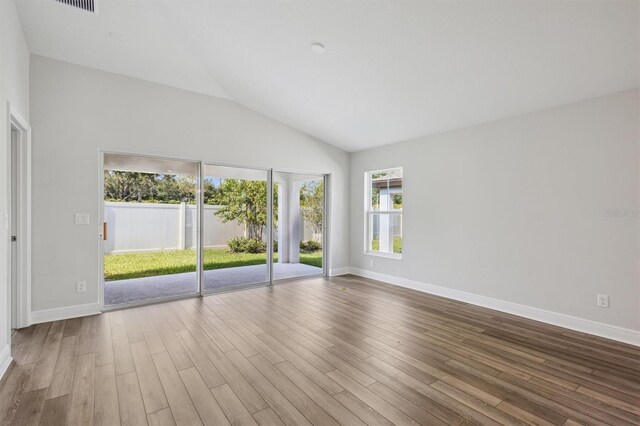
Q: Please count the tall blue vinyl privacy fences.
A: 0